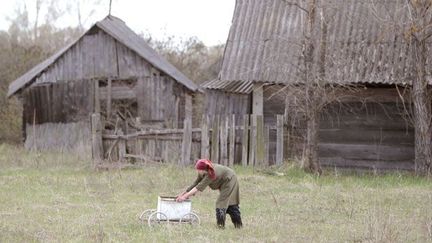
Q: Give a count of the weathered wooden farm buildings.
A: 2